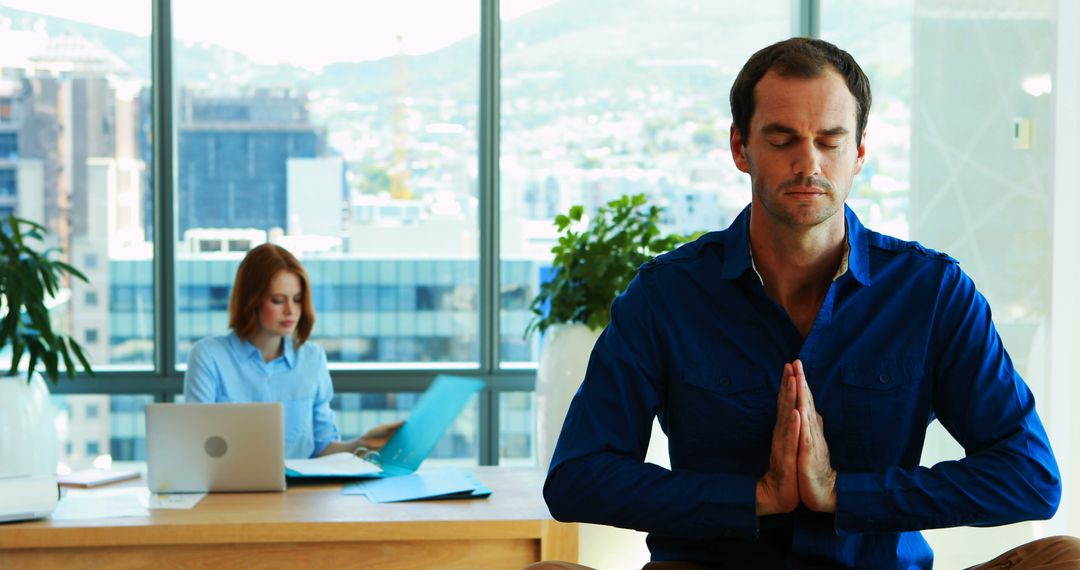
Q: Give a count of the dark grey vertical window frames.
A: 3